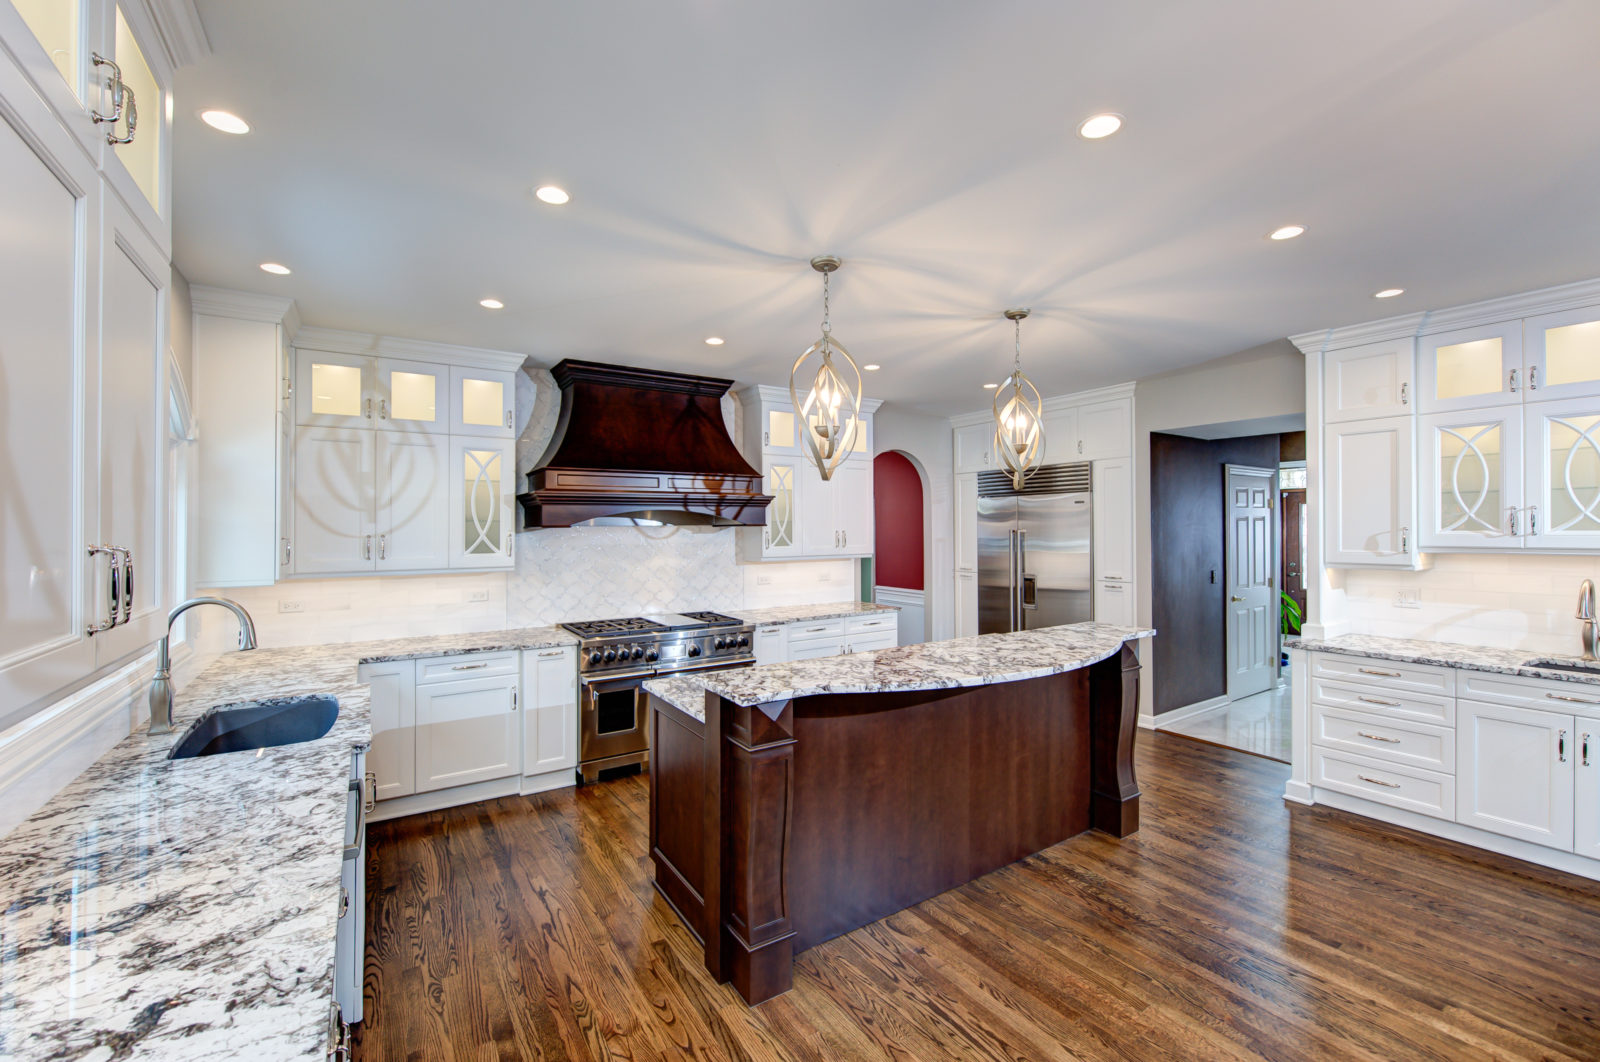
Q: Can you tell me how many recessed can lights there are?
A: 10